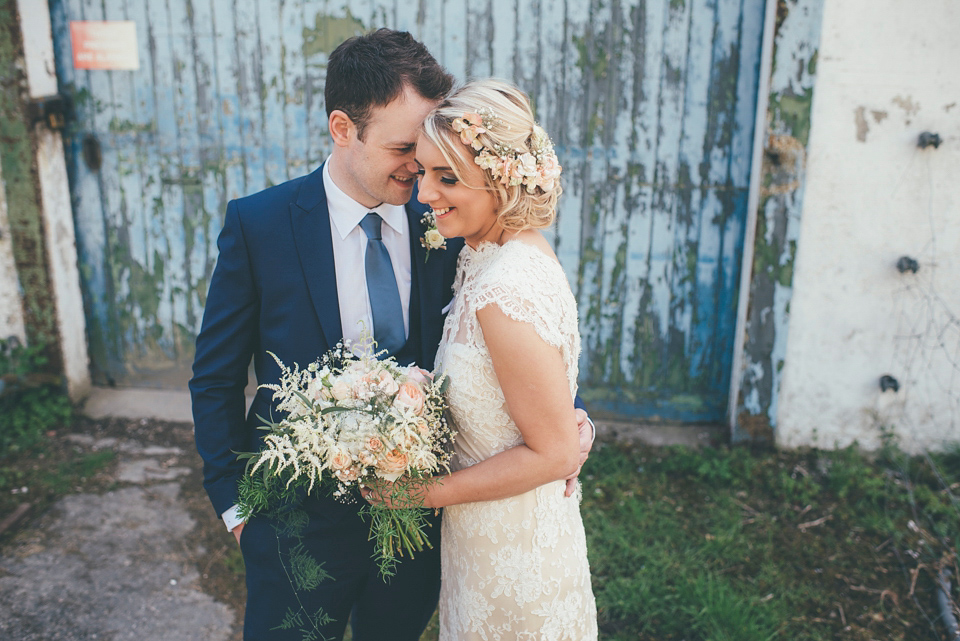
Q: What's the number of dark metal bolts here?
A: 3